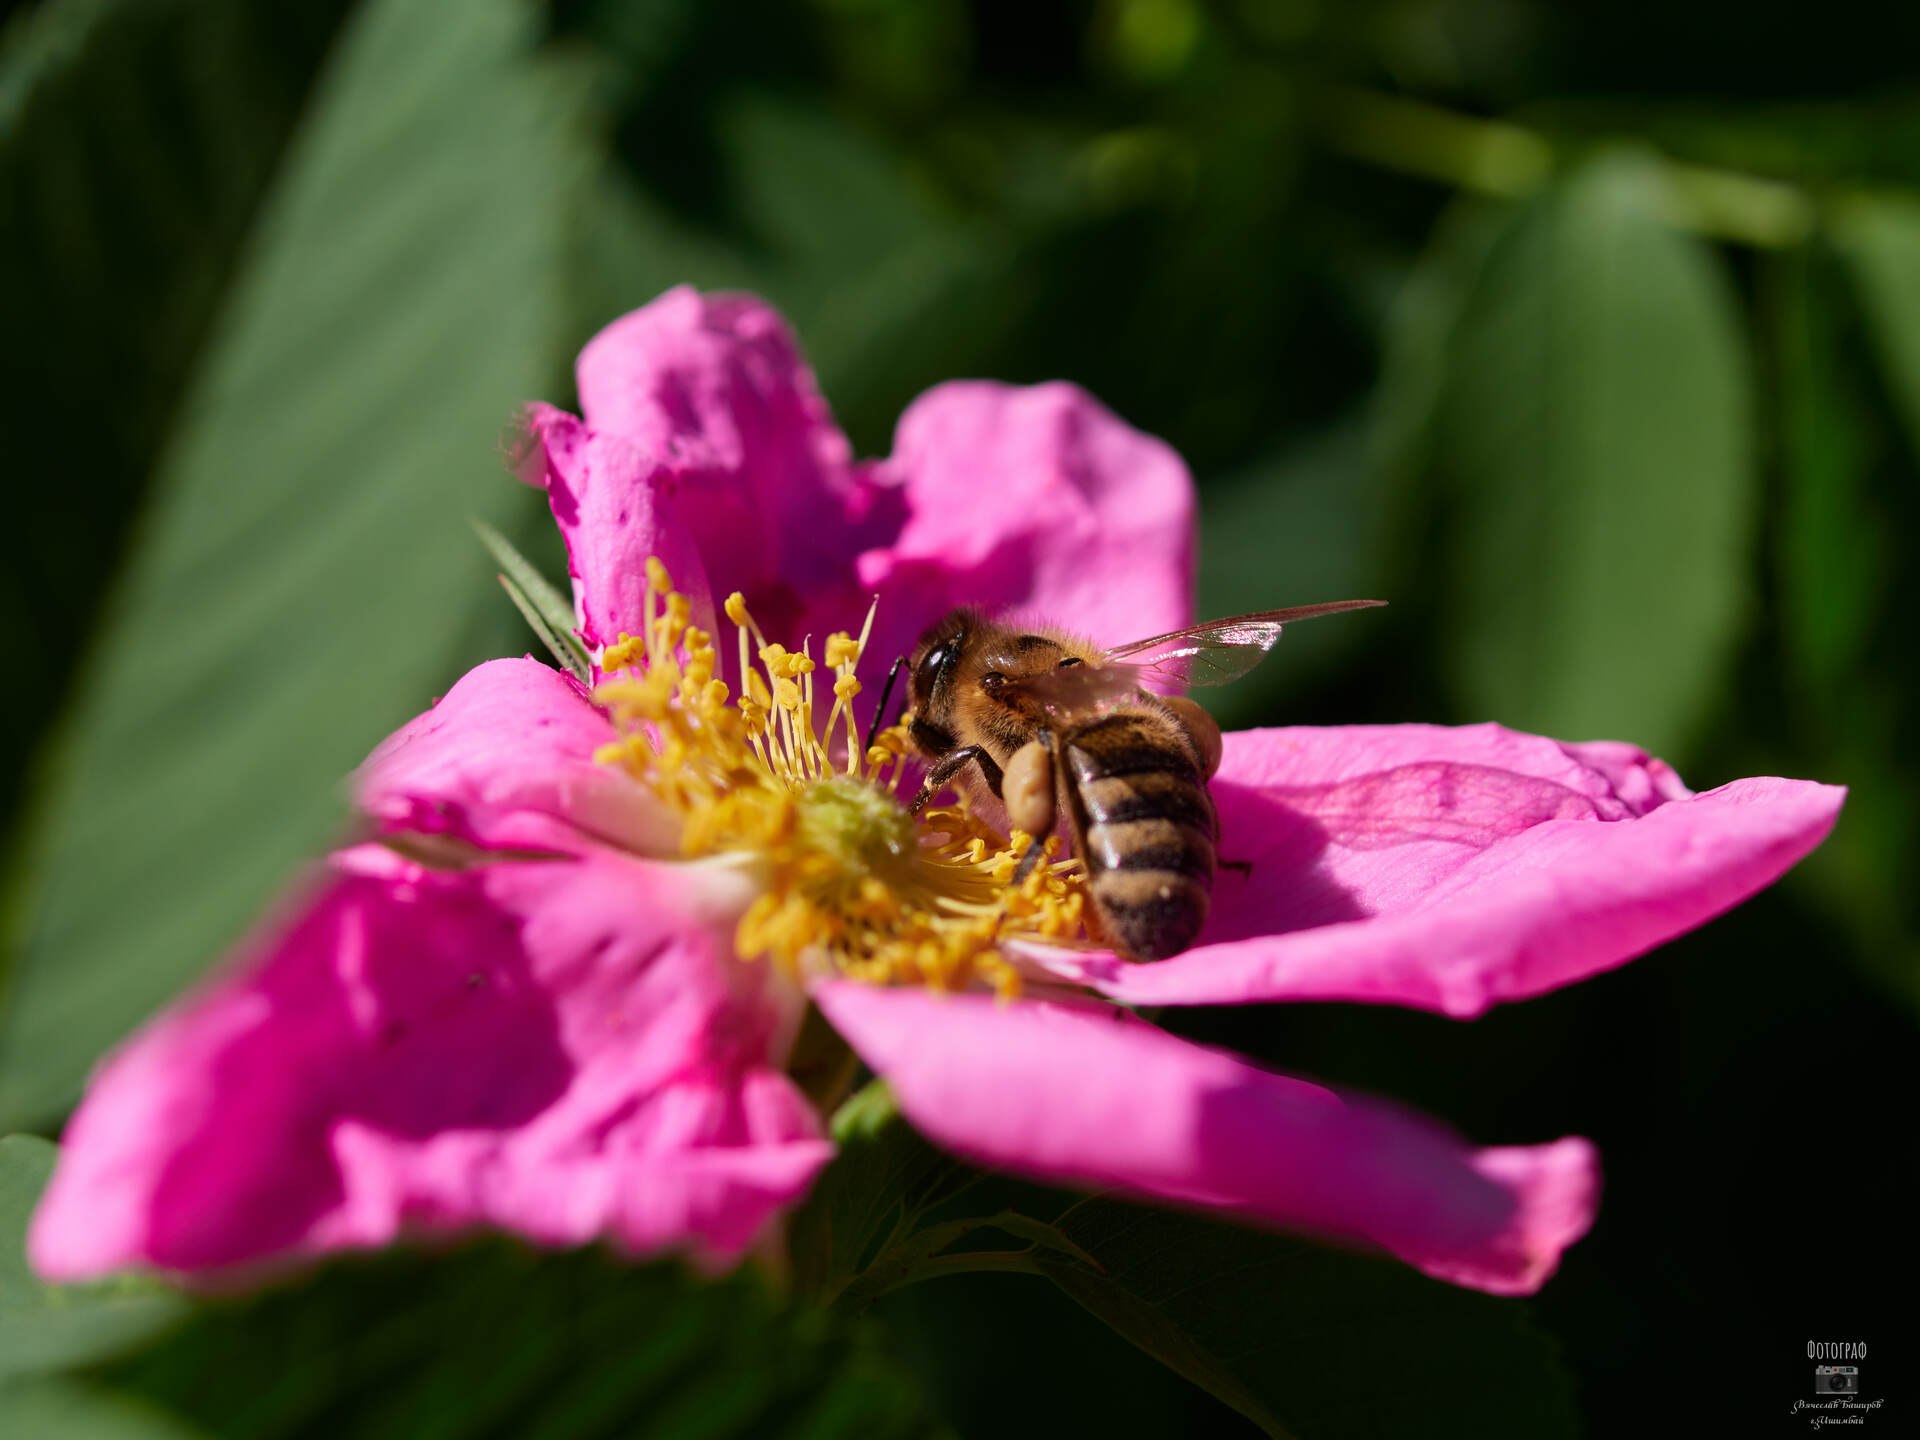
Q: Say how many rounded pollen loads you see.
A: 2